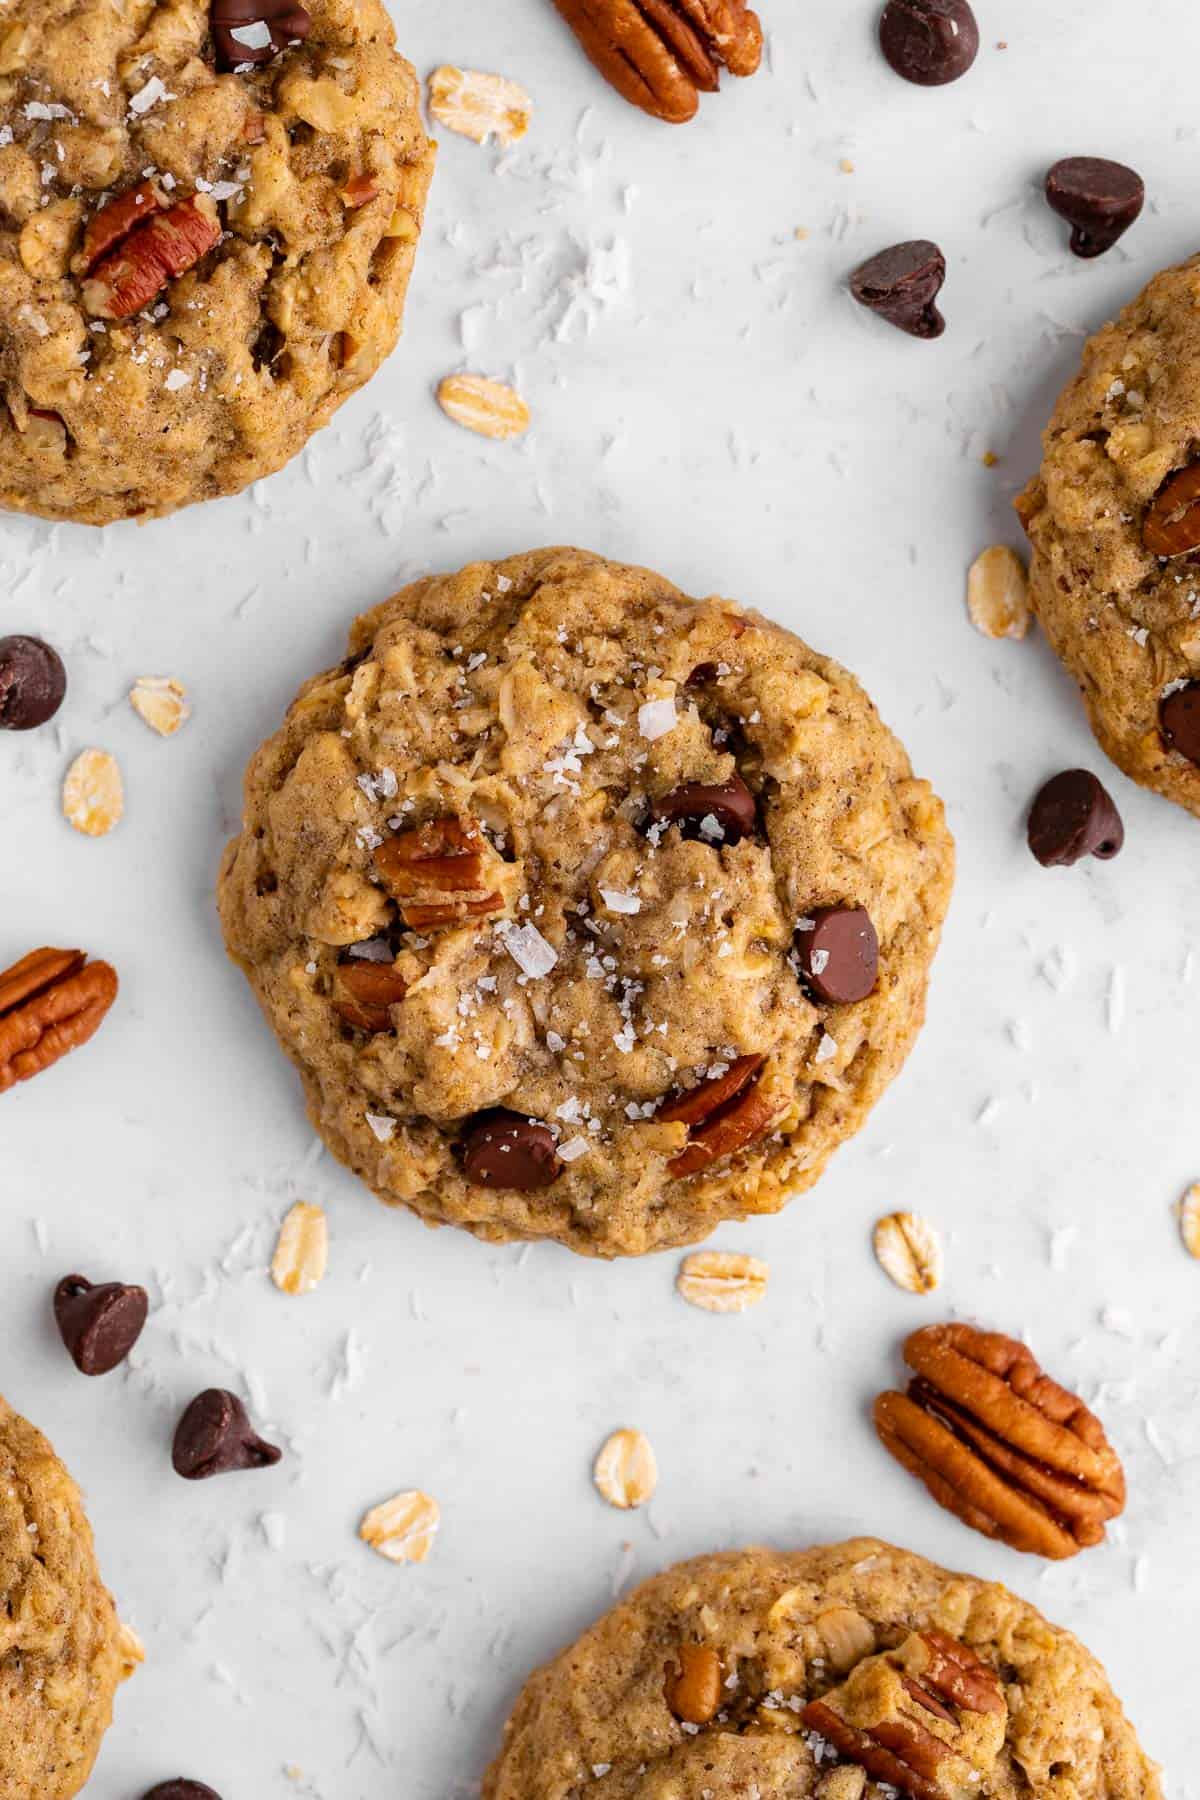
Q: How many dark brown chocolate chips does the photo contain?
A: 13